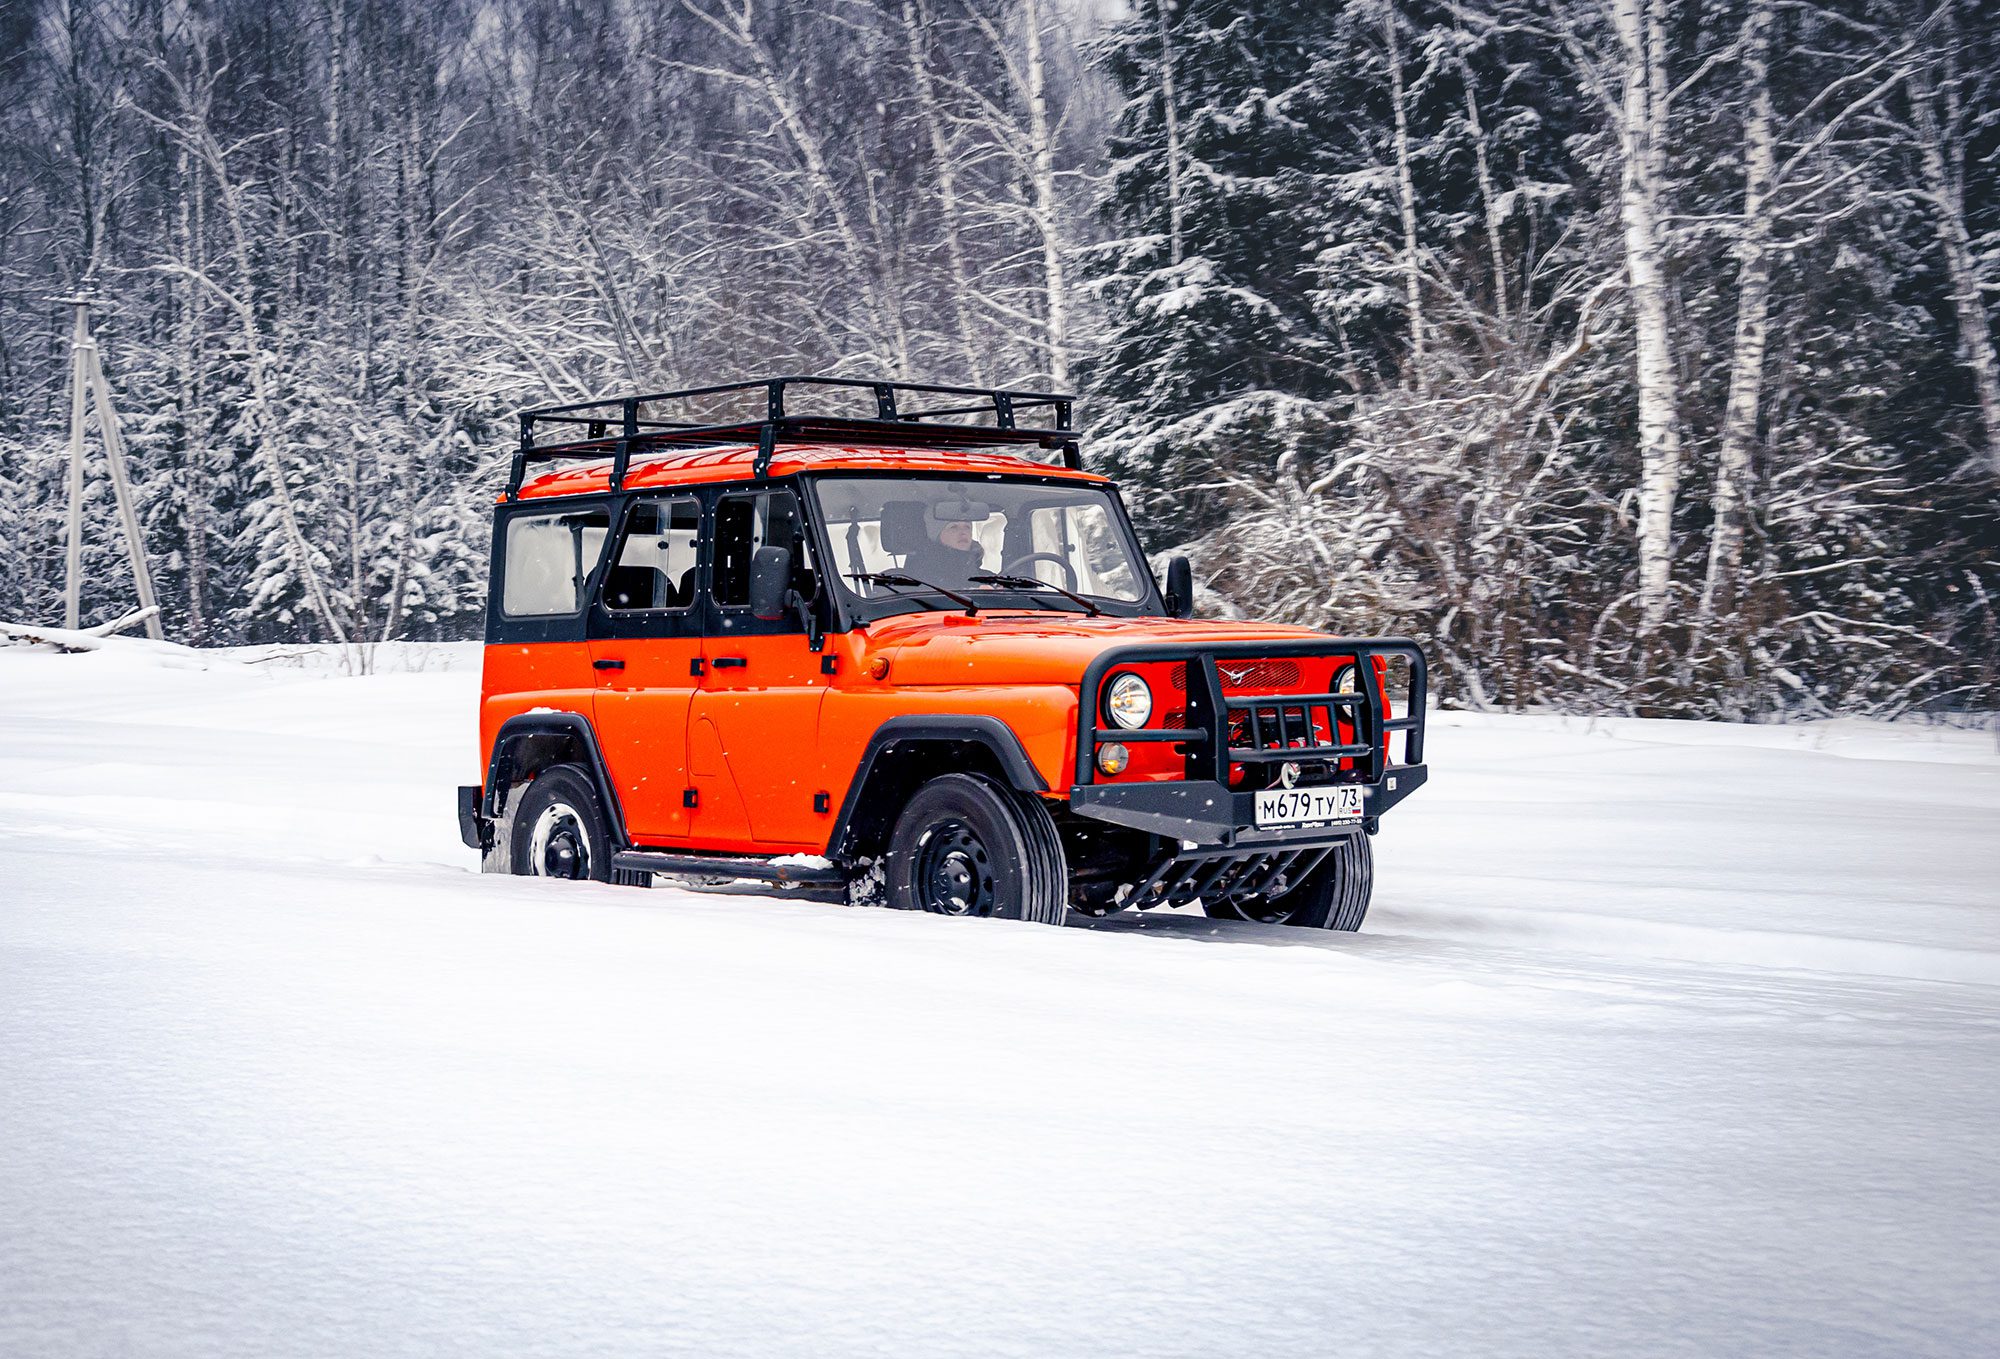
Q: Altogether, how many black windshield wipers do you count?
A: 2